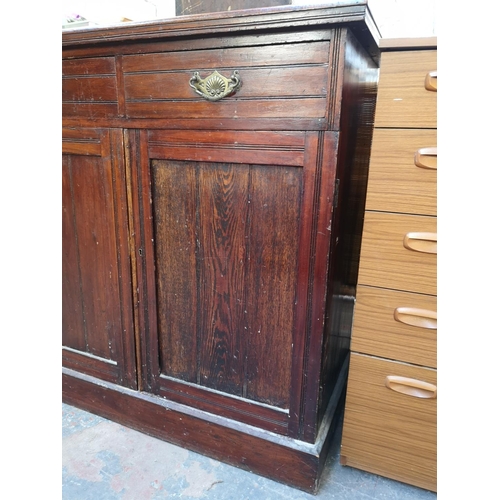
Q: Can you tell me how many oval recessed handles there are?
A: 5